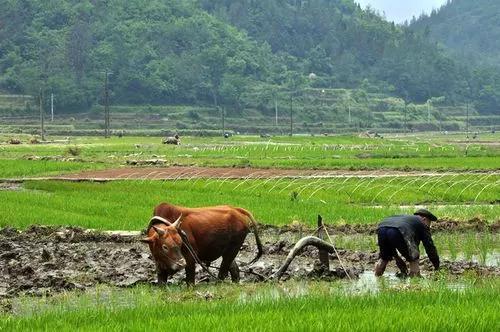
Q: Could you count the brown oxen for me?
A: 1